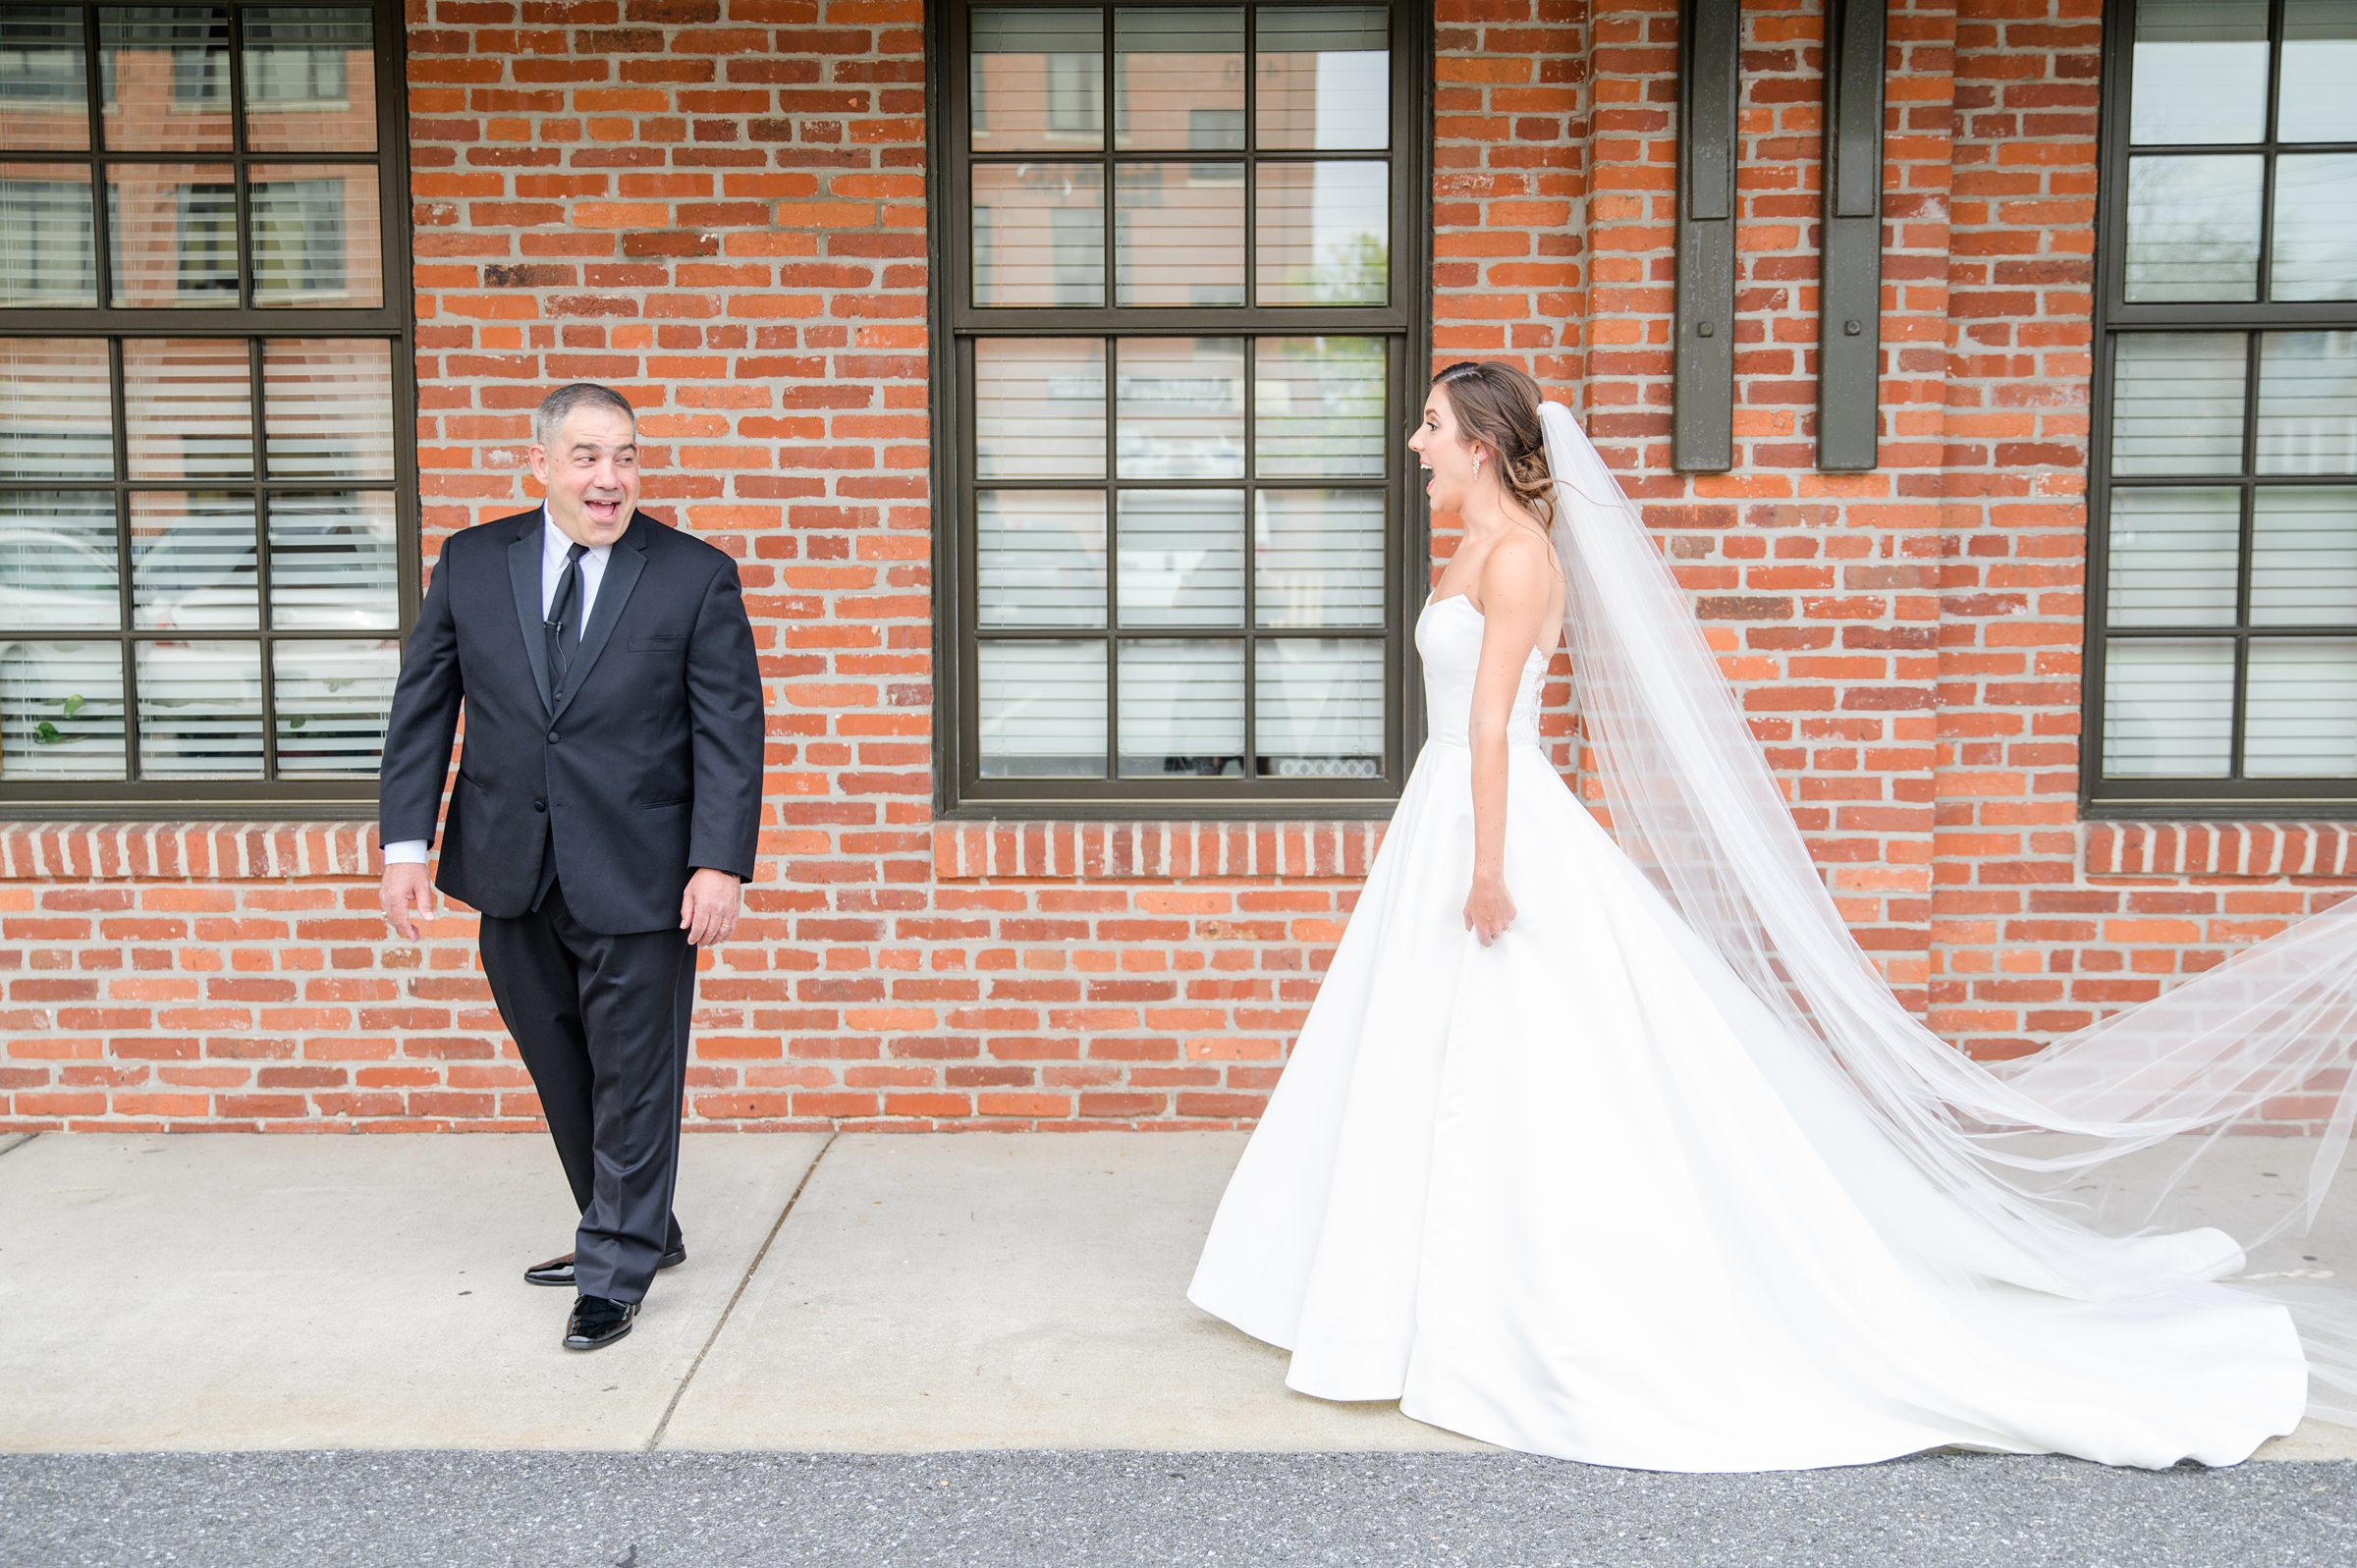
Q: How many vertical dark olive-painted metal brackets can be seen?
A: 2